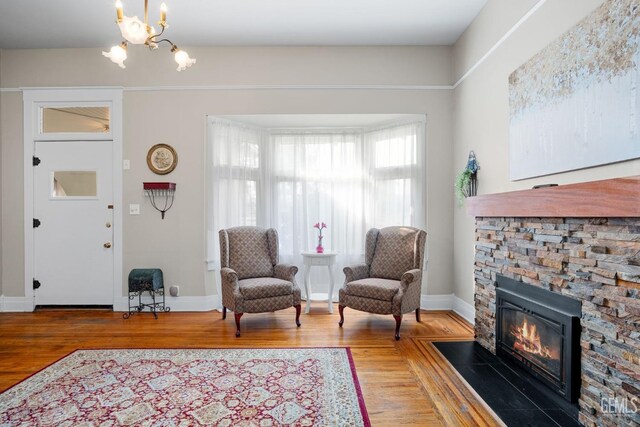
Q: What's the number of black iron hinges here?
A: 3